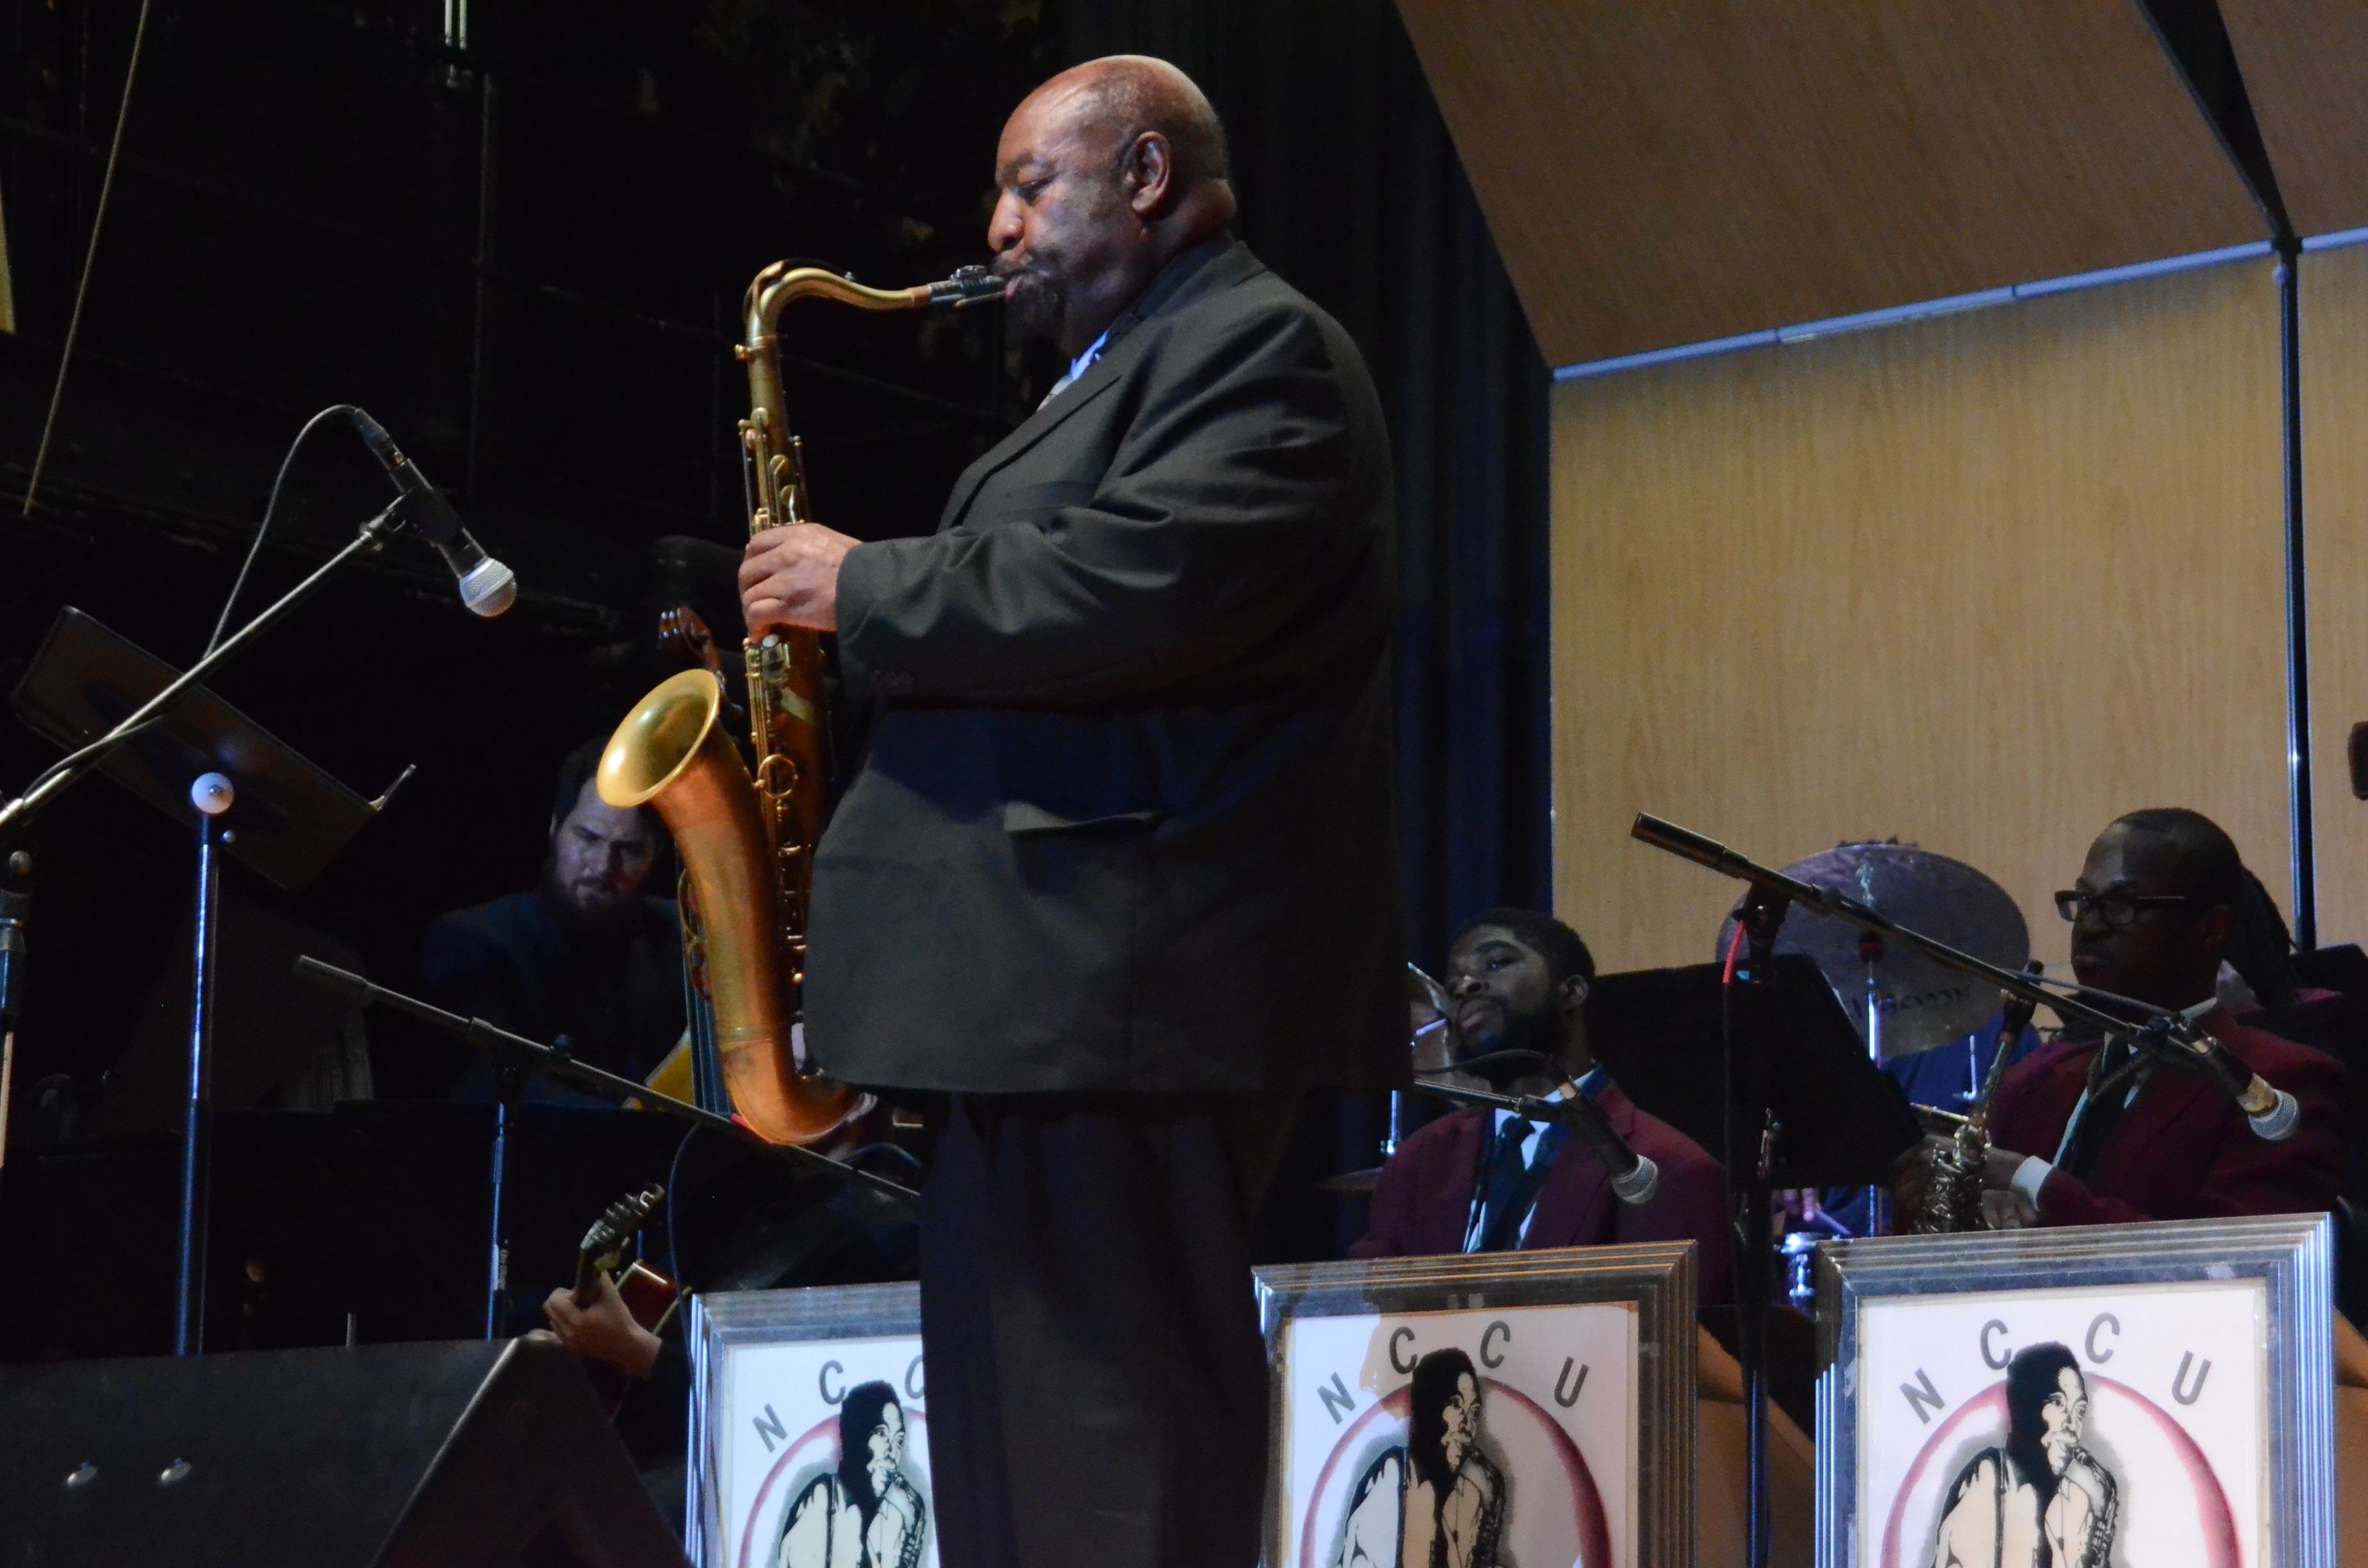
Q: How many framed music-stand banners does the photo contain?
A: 3